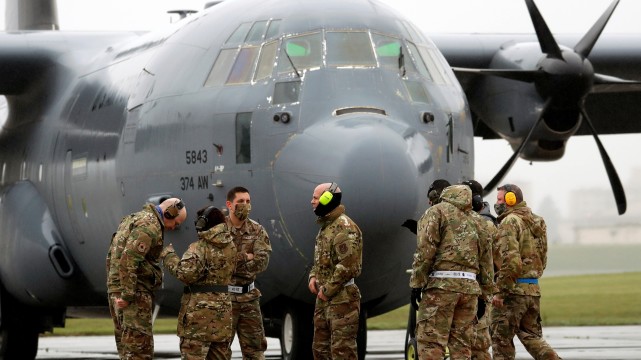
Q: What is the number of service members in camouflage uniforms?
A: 7